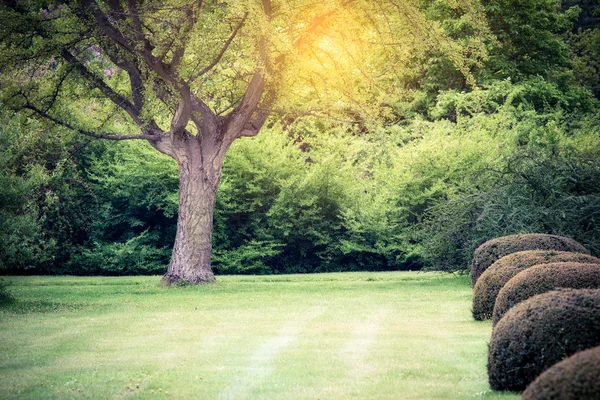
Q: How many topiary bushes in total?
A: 5